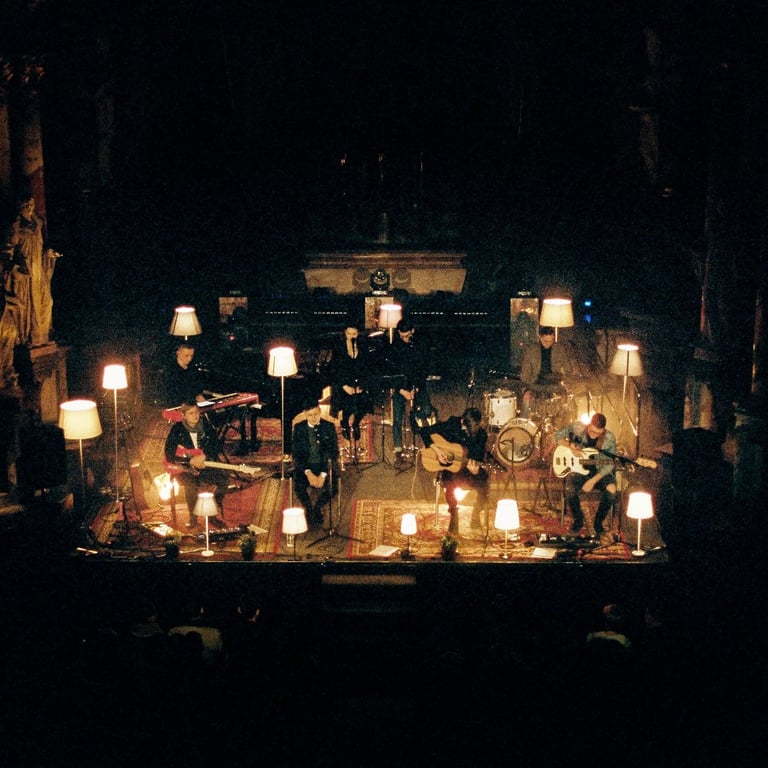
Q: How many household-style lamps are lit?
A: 12